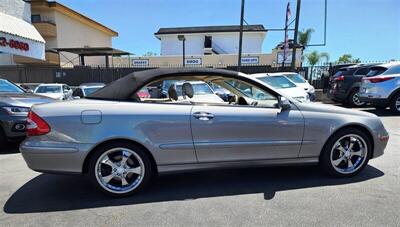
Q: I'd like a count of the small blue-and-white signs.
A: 3